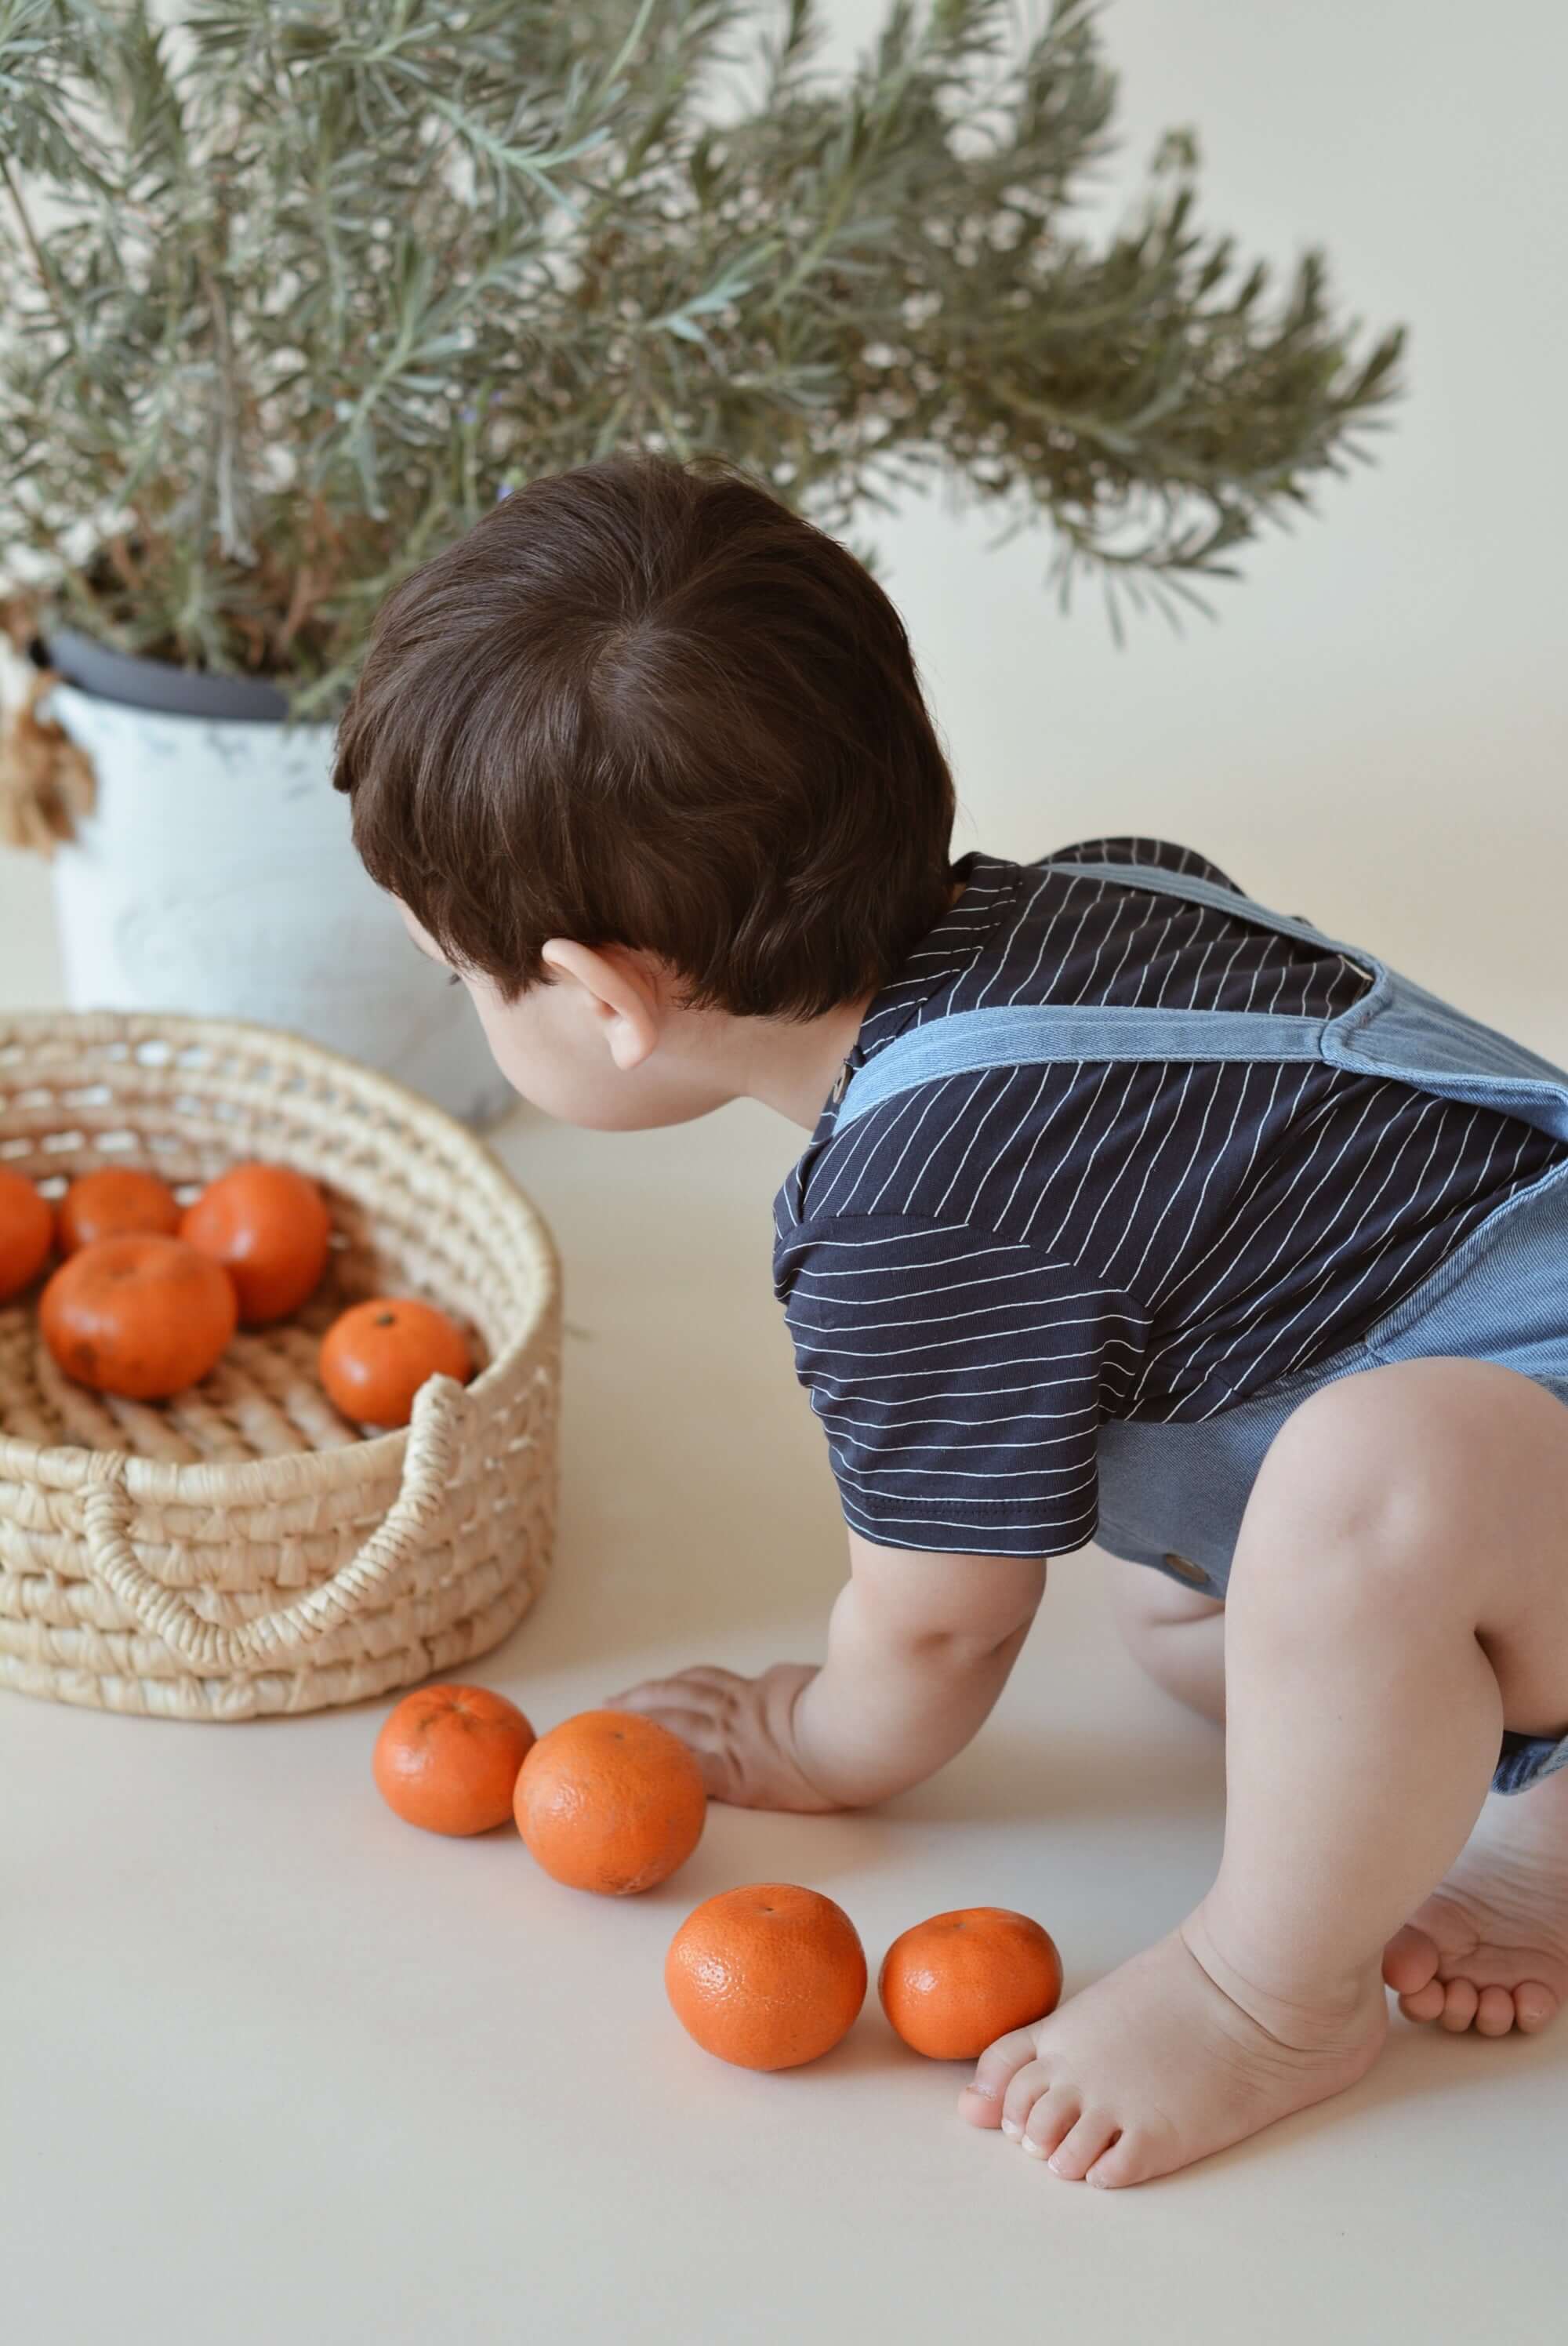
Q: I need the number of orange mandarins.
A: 9